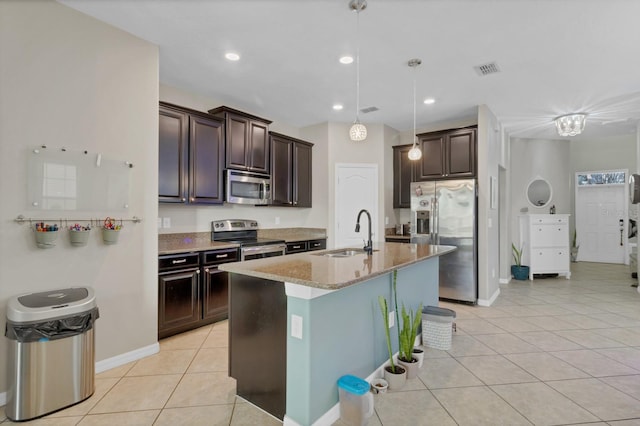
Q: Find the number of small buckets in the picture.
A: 3